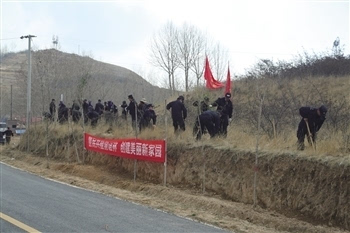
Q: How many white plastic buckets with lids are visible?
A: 0